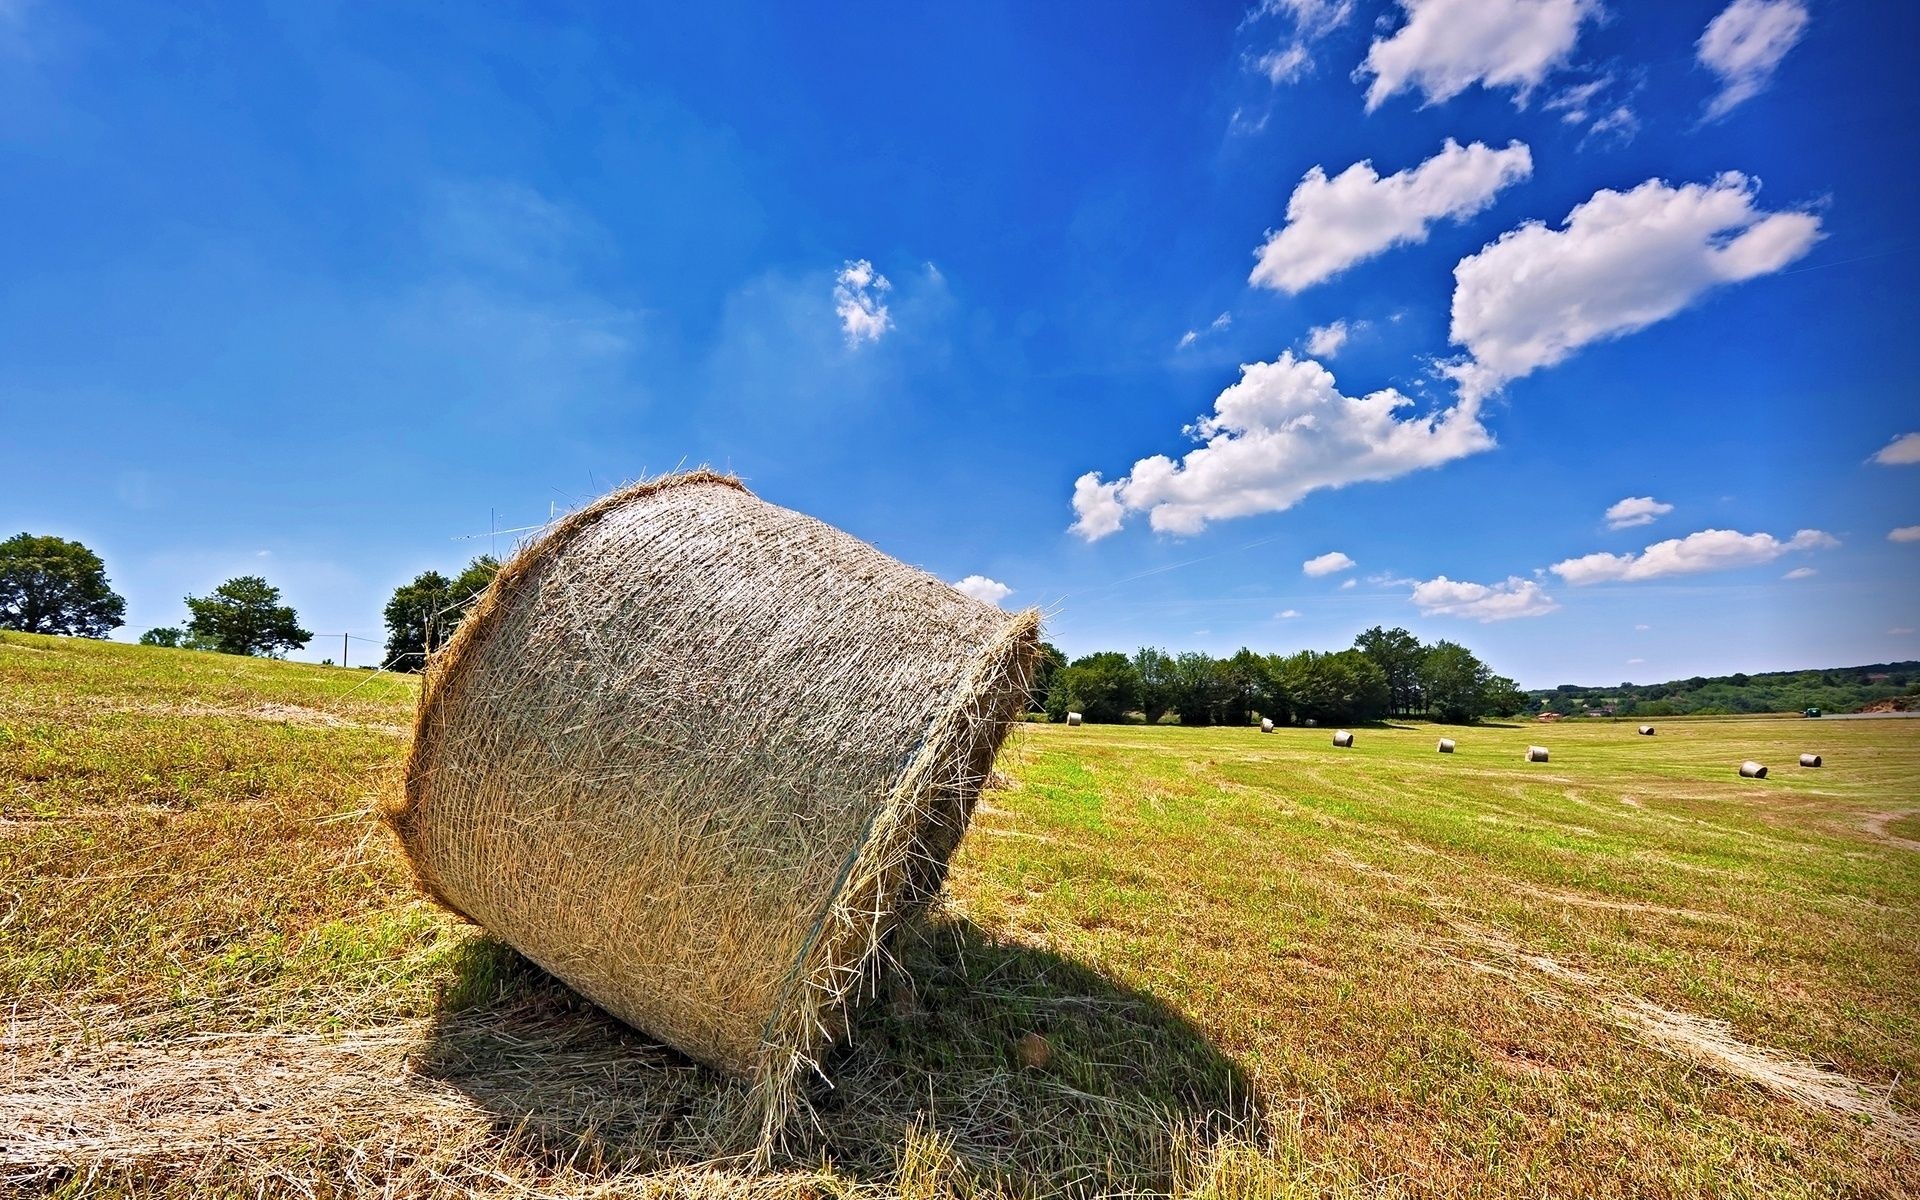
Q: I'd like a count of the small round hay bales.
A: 8